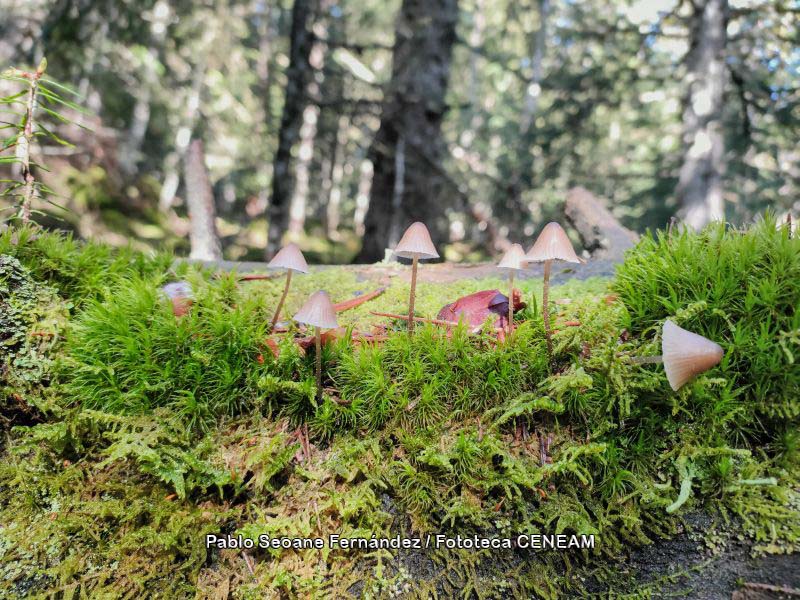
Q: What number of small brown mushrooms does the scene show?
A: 6